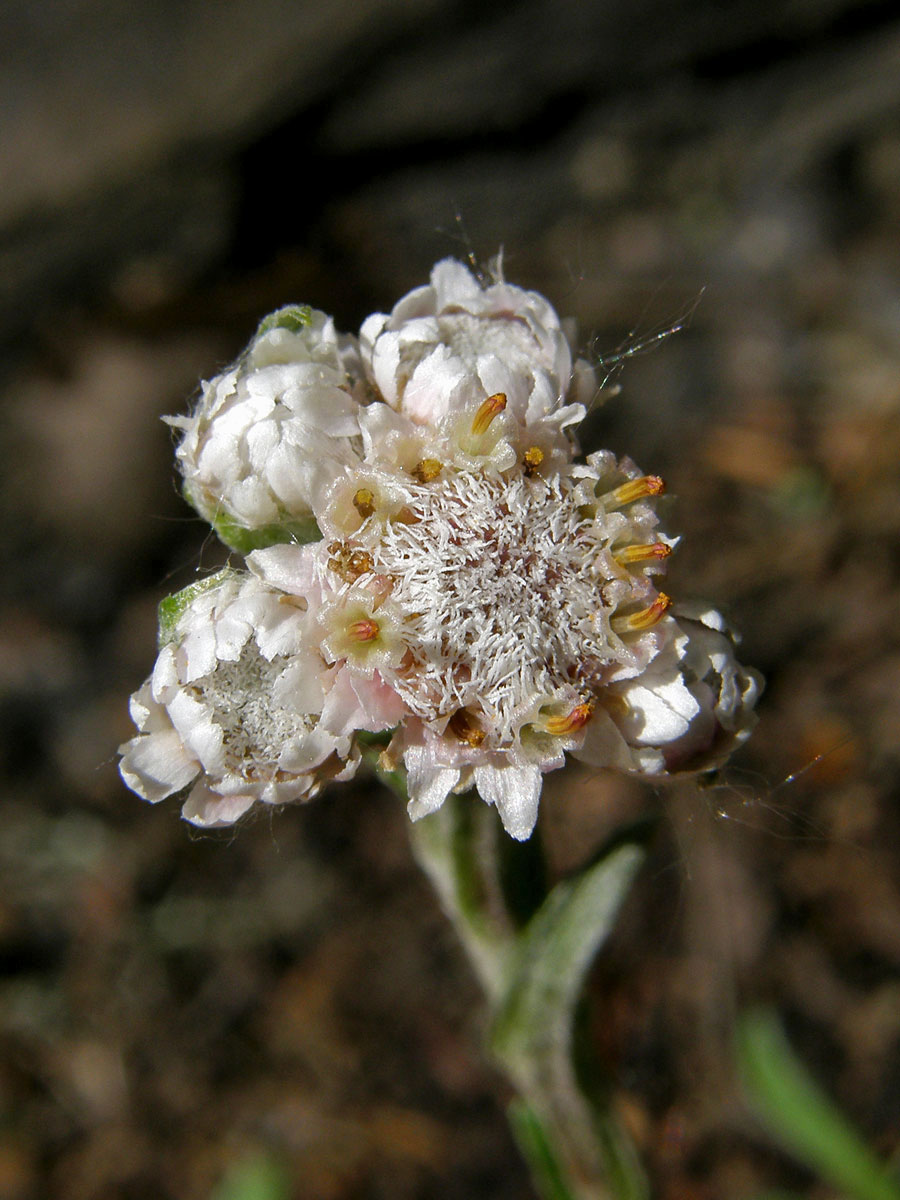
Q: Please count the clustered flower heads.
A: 5